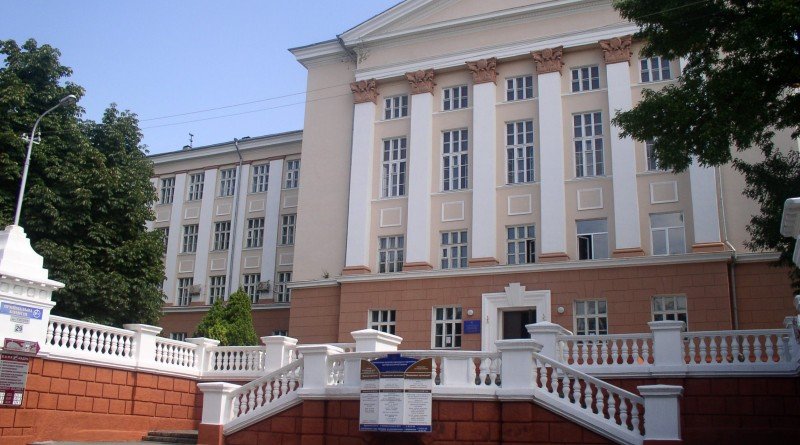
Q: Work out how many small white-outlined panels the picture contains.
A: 14